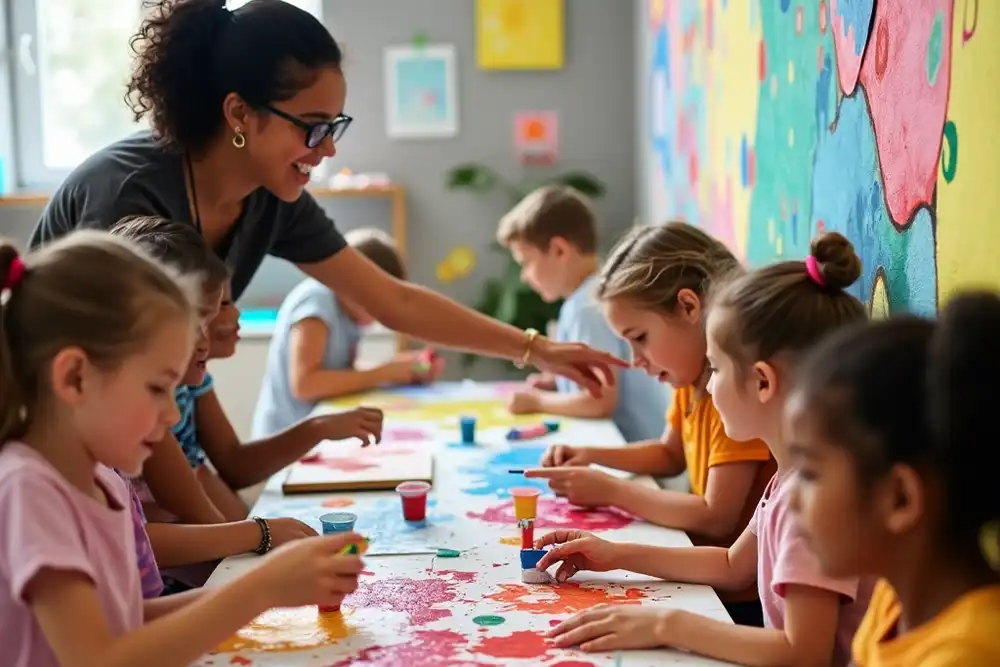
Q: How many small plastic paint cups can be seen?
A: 4